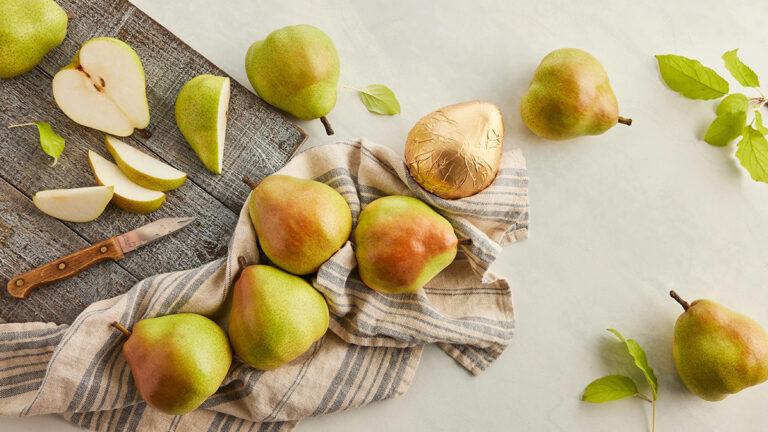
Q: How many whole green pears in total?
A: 8